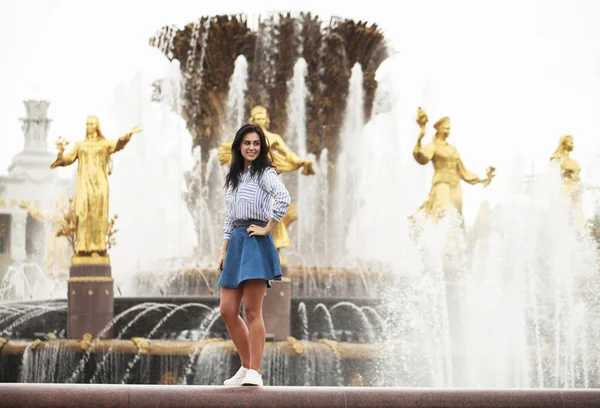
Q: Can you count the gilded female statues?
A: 4